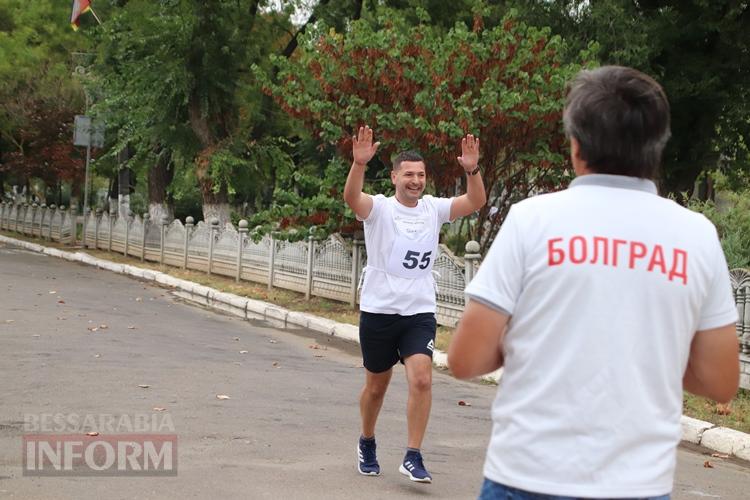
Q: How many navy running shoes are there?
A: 2